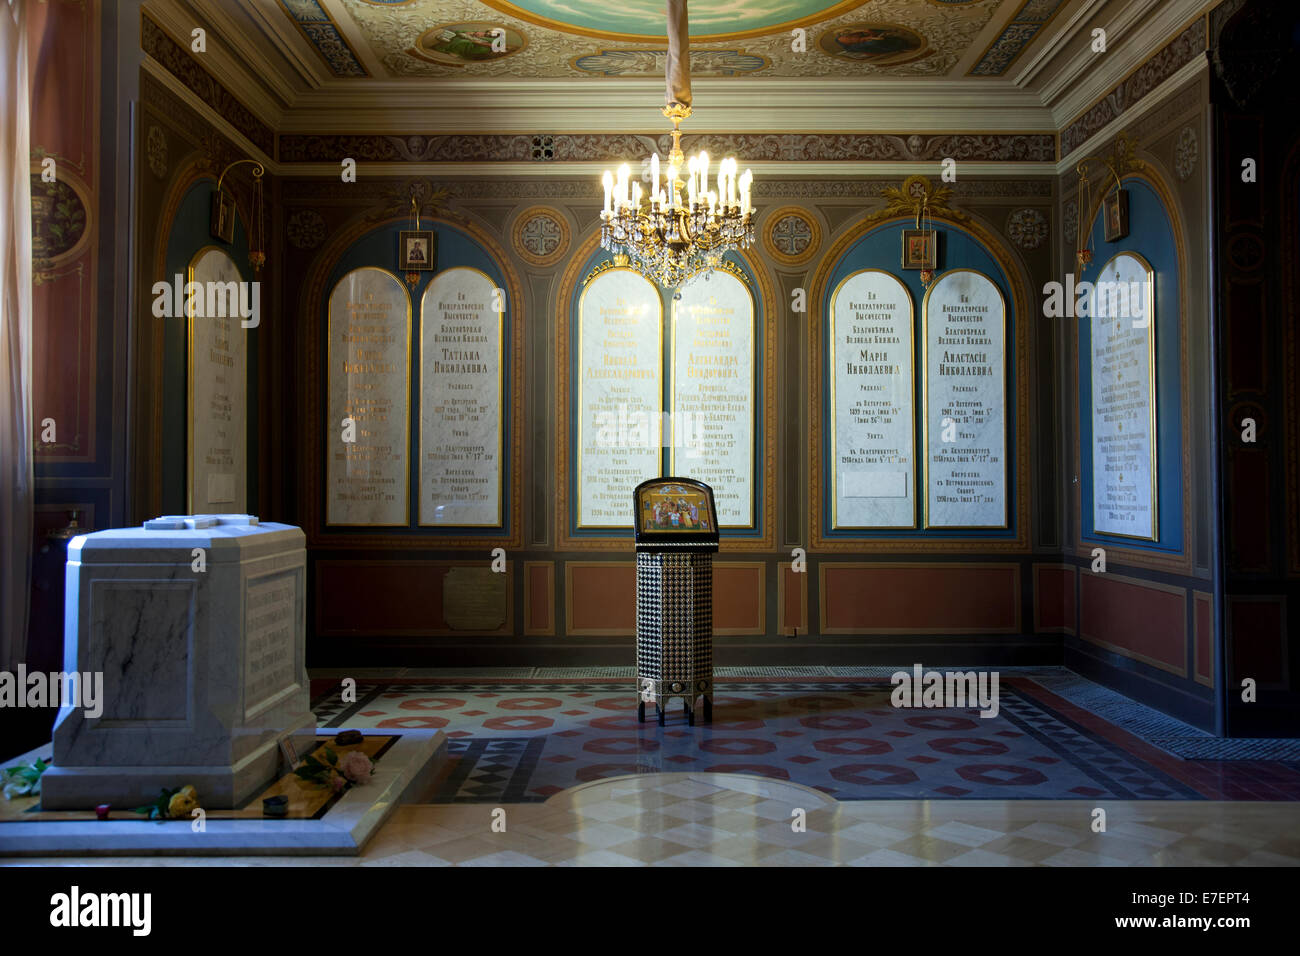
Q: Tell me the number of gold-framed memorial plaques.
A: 8